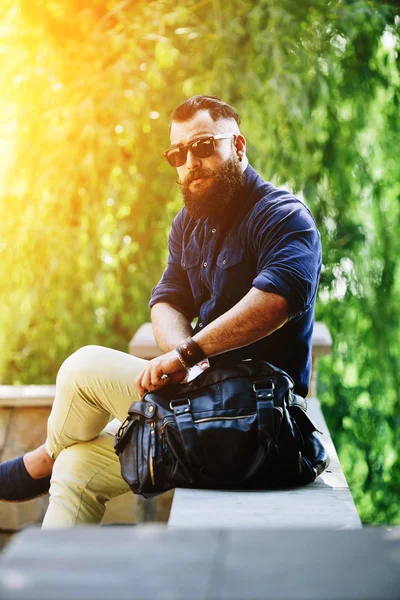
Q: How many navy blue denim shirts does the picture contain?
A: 1